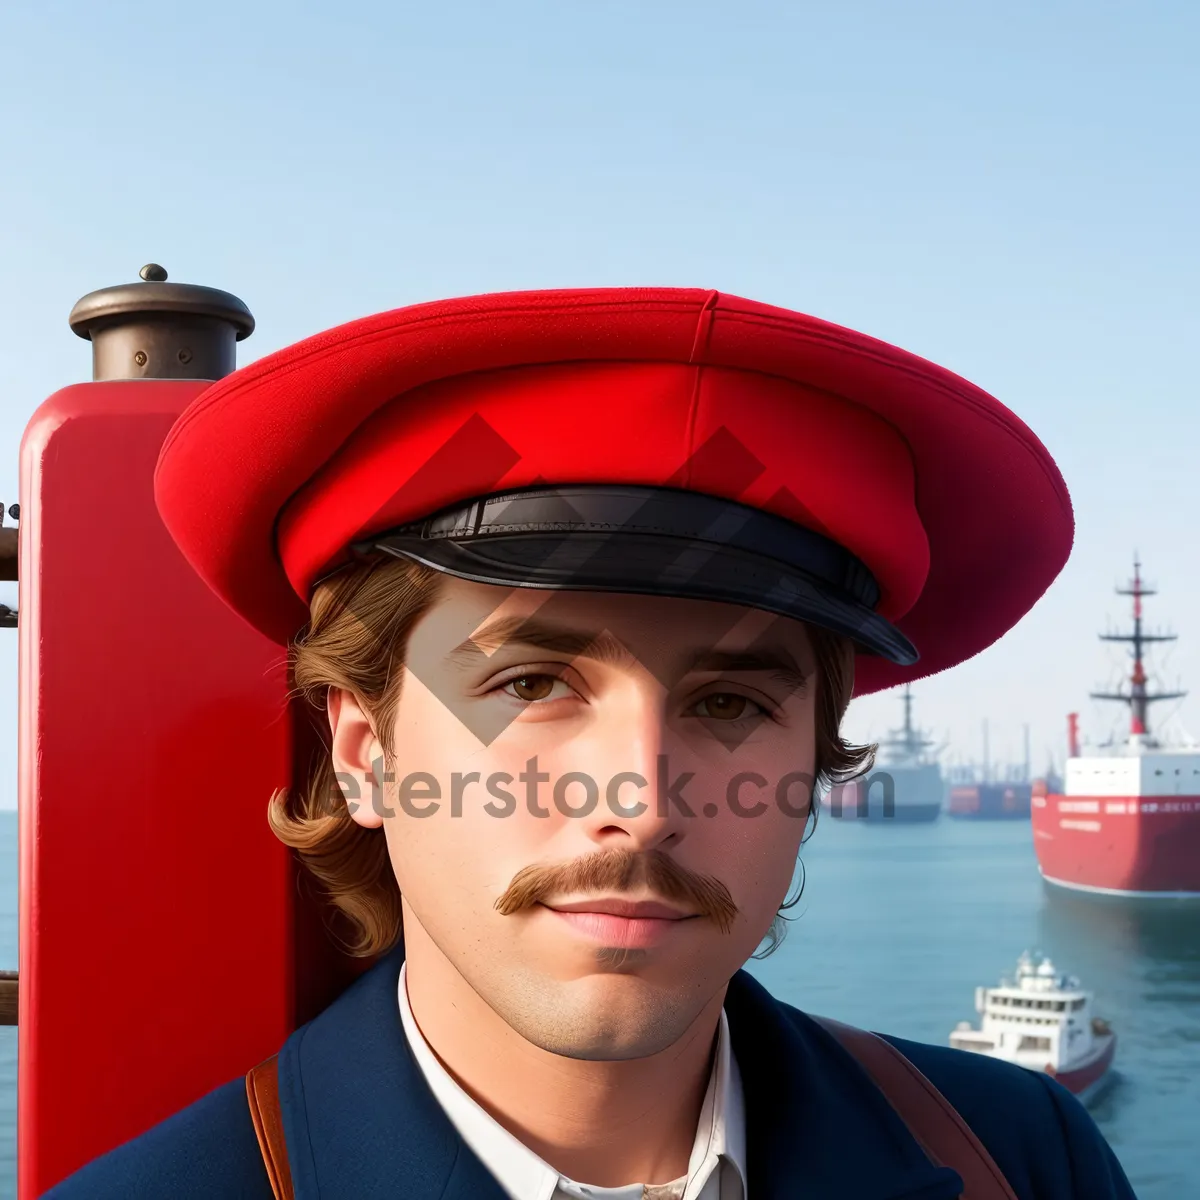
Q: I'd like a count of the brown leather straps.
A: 2